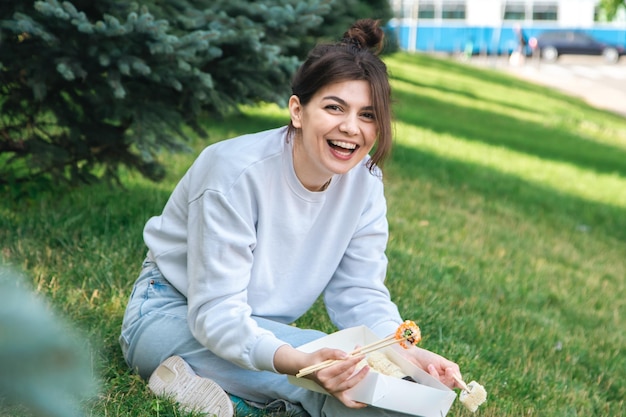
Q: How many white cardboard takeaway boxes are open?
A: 1